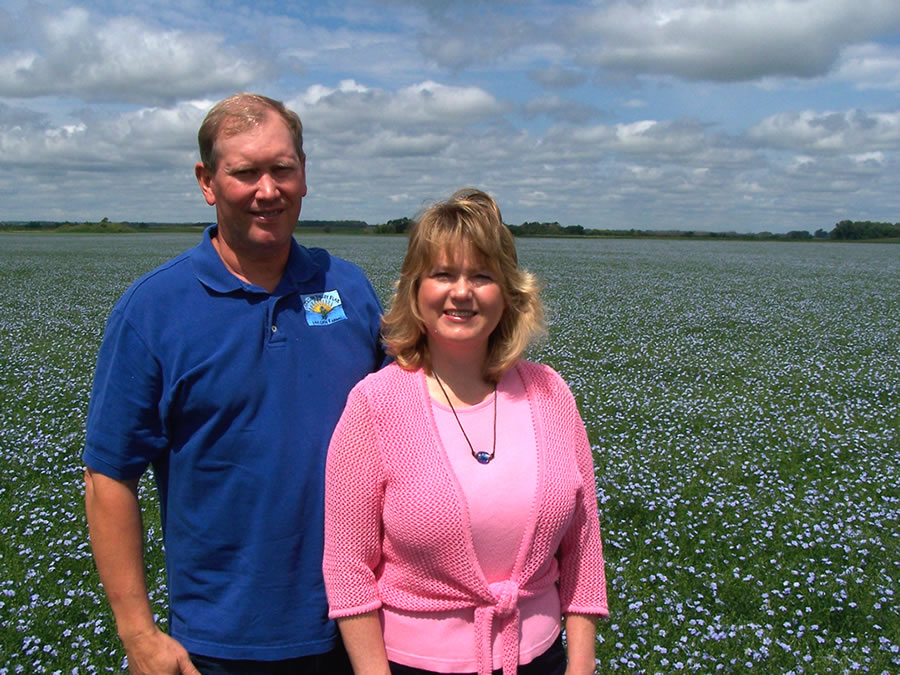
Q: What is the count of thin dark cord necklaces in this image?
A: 1